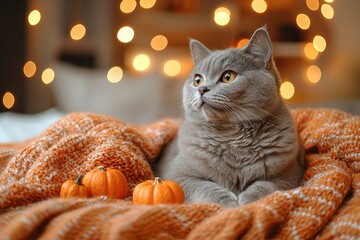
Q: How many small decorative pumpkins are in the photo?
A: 3